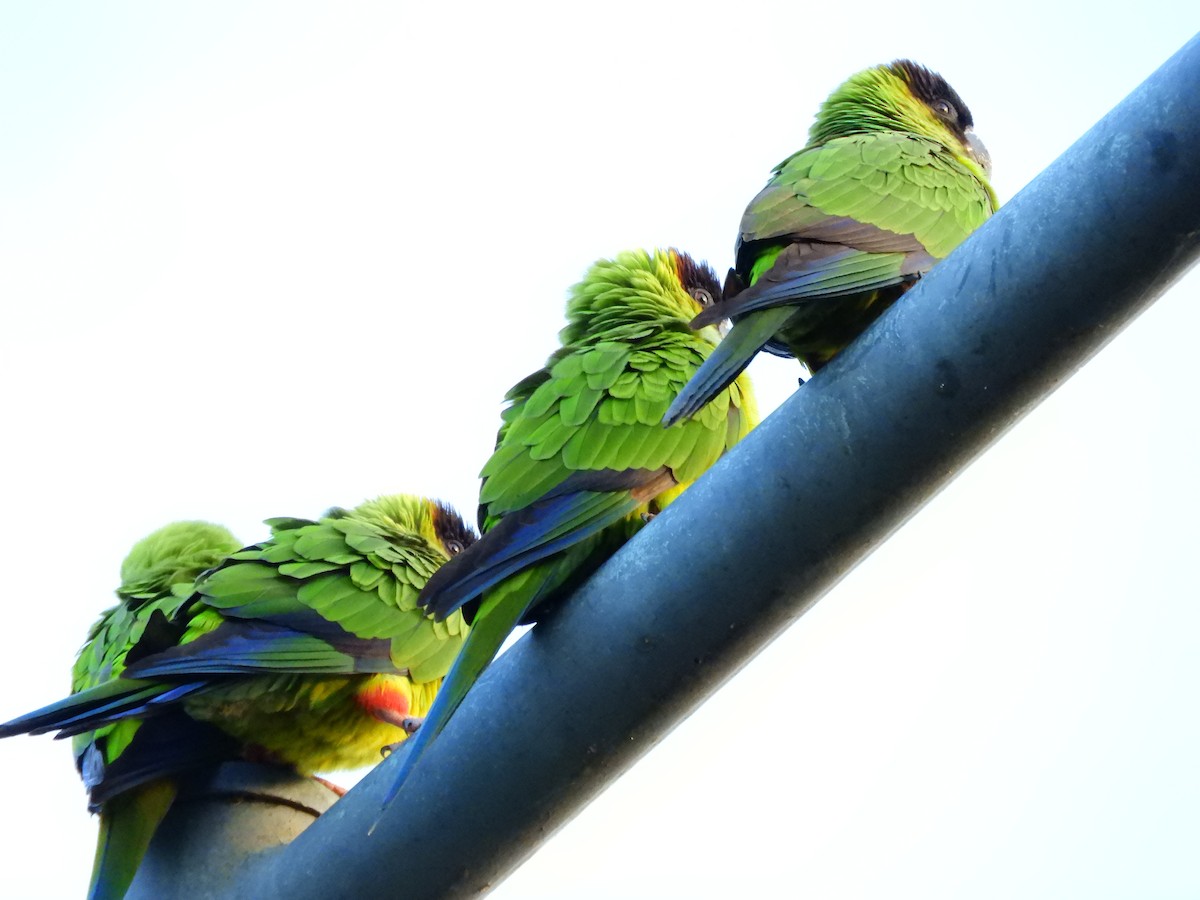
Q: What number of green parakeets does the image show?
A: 4